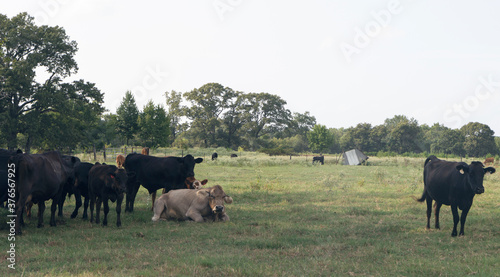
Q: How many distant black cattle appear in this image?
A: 3